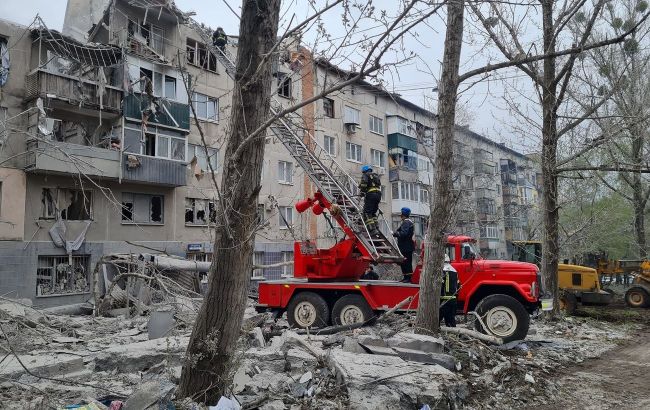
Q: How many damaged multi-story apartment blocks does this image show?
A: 1